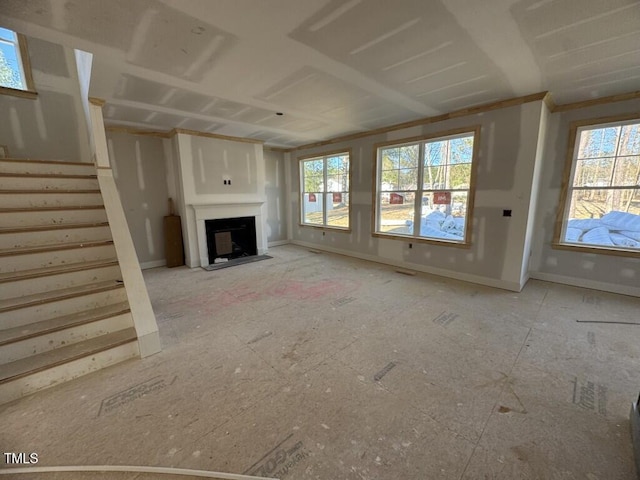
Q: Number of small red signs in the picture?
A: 4